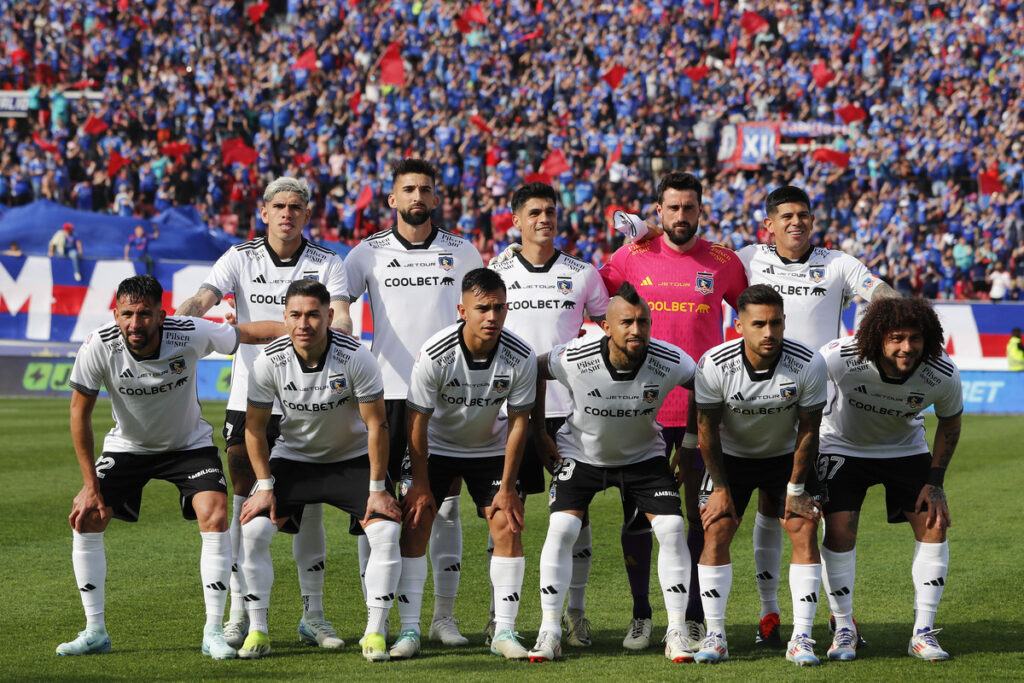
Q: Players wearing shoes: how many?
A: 11